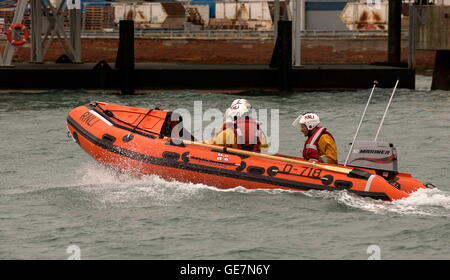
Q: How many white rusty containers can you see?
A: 3